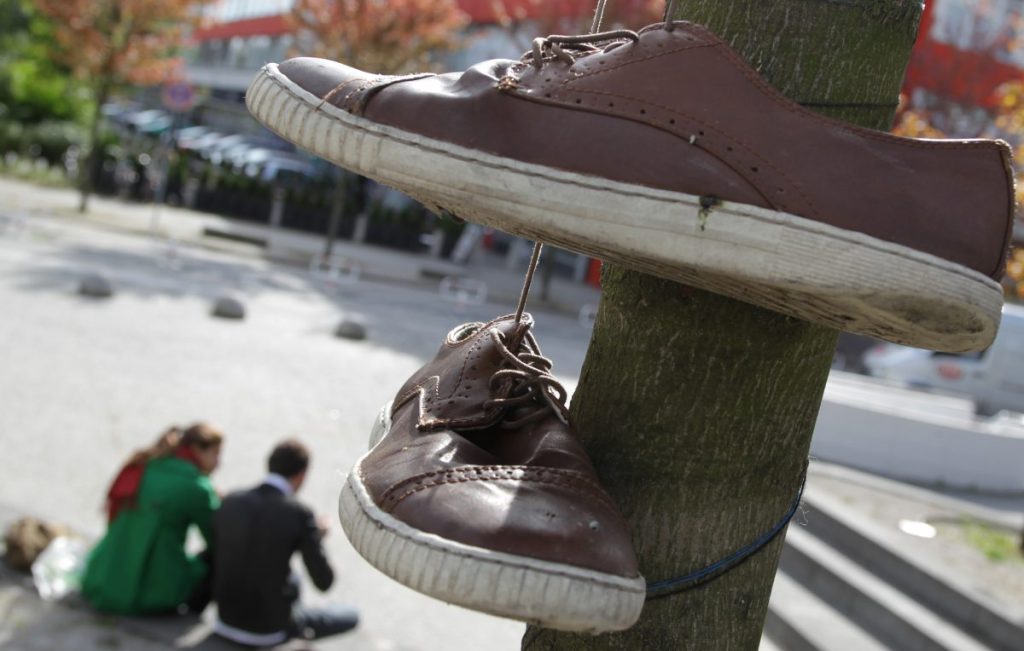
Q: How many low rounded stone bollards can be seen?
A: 3